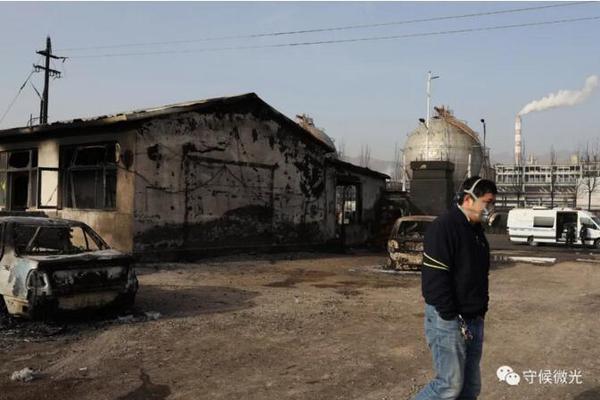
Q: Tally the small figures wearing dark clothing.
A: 2